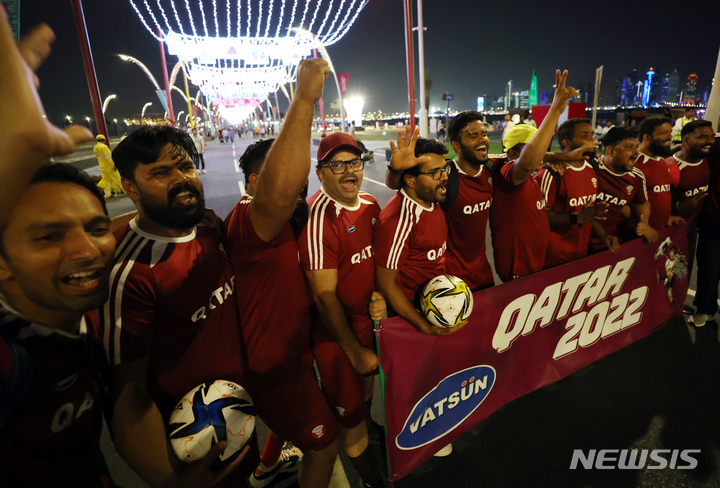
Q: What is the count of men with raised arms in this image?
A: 4